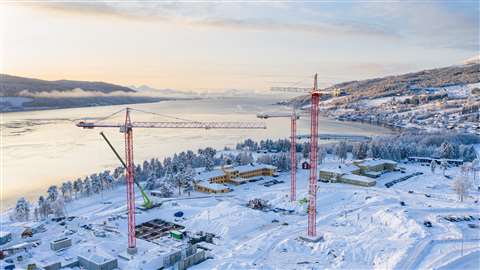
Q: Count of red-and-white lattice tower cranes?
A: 3